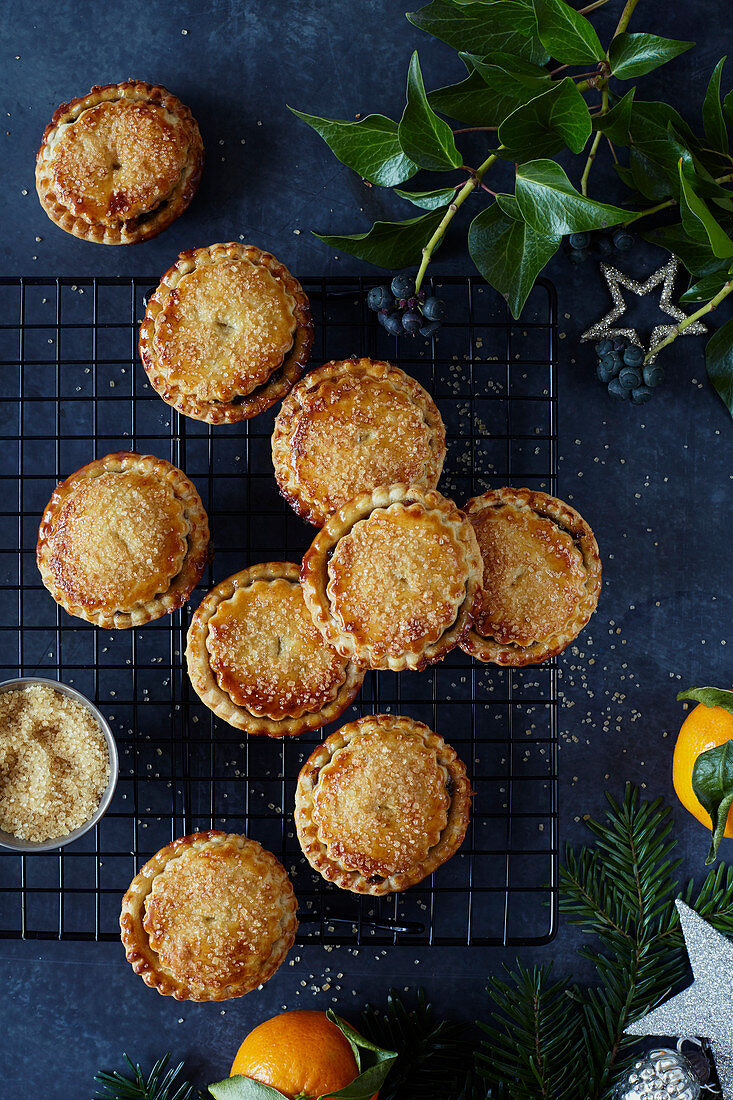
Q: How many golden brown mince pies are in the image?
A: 9